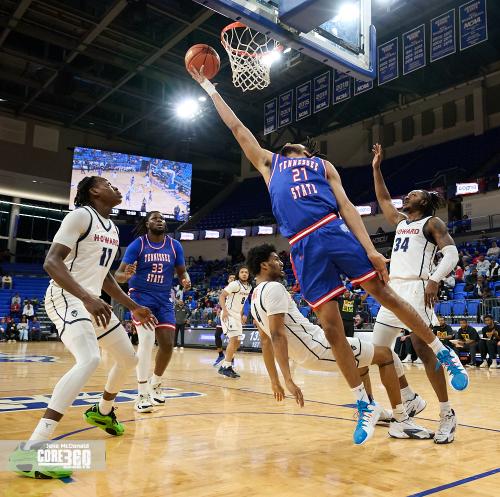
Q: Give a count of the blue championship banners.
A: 10